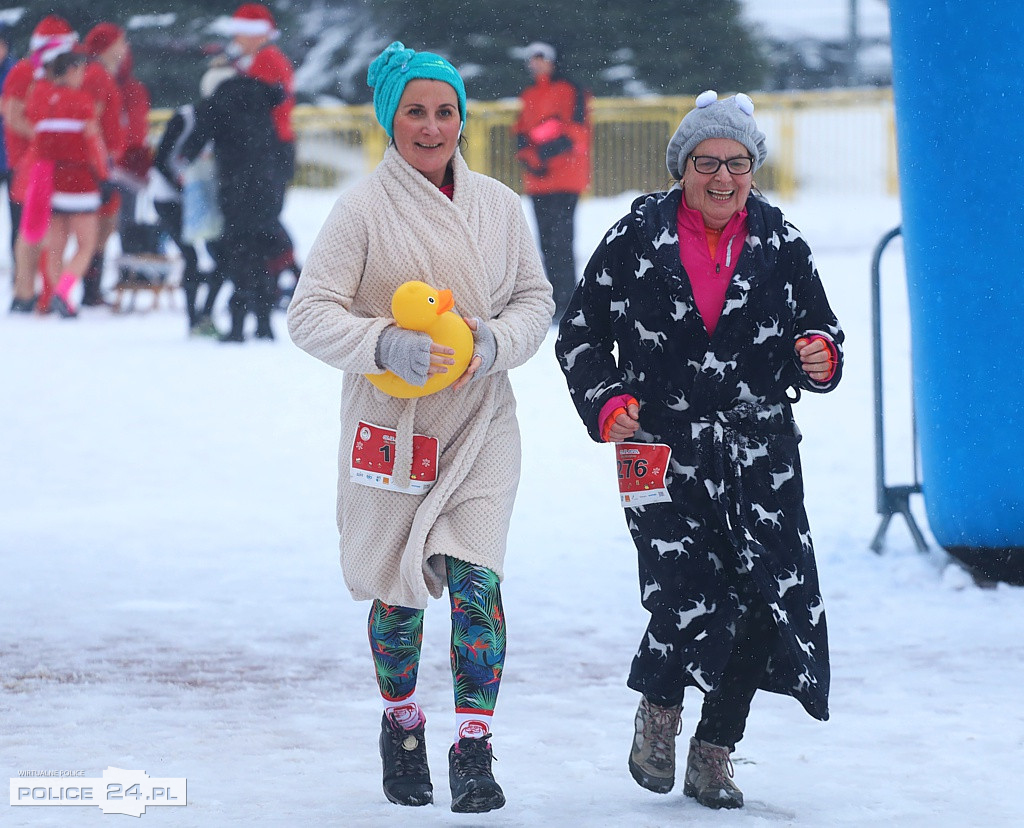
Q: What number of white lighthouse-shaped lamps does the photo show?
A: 0